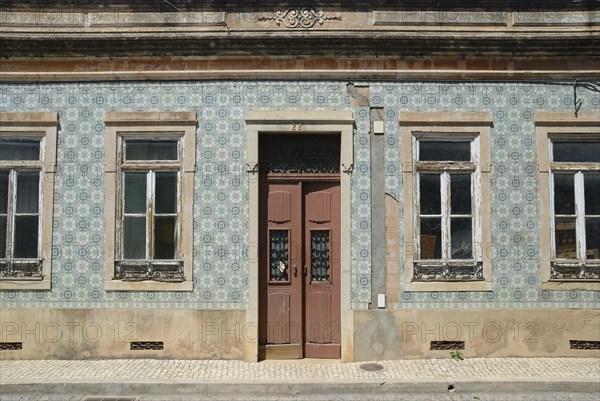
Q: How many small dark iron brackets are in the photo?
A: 2